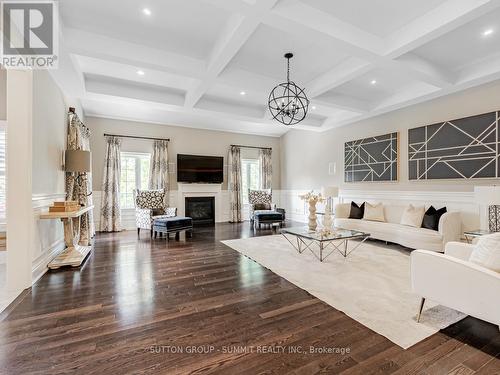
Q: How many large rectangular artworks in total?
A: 2